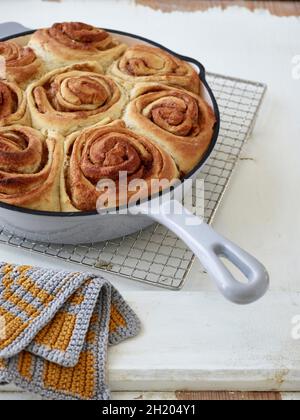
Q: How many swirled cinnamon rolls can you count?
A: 8